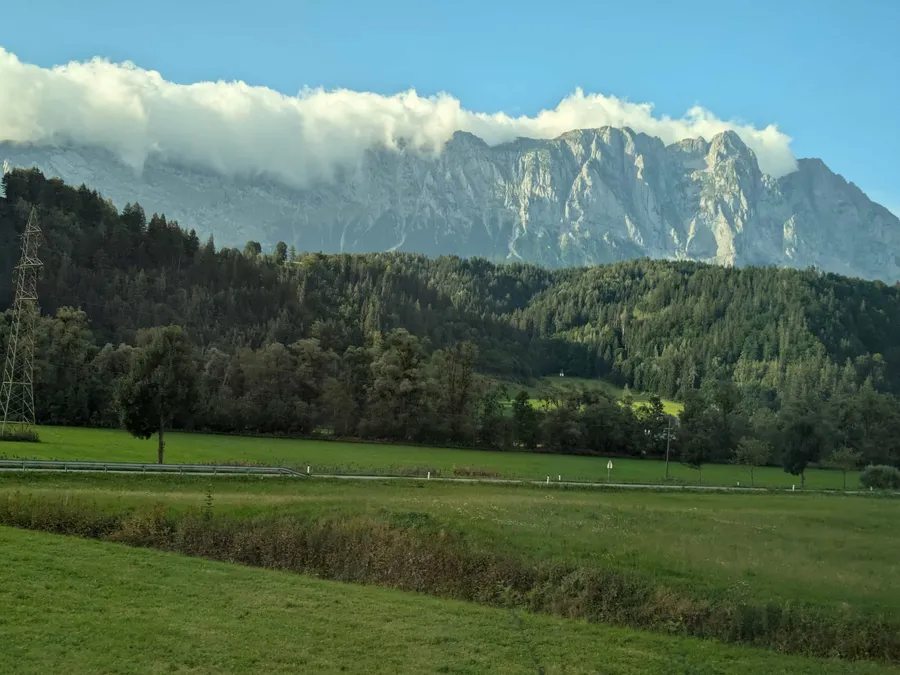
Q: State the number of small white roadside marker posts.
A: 7